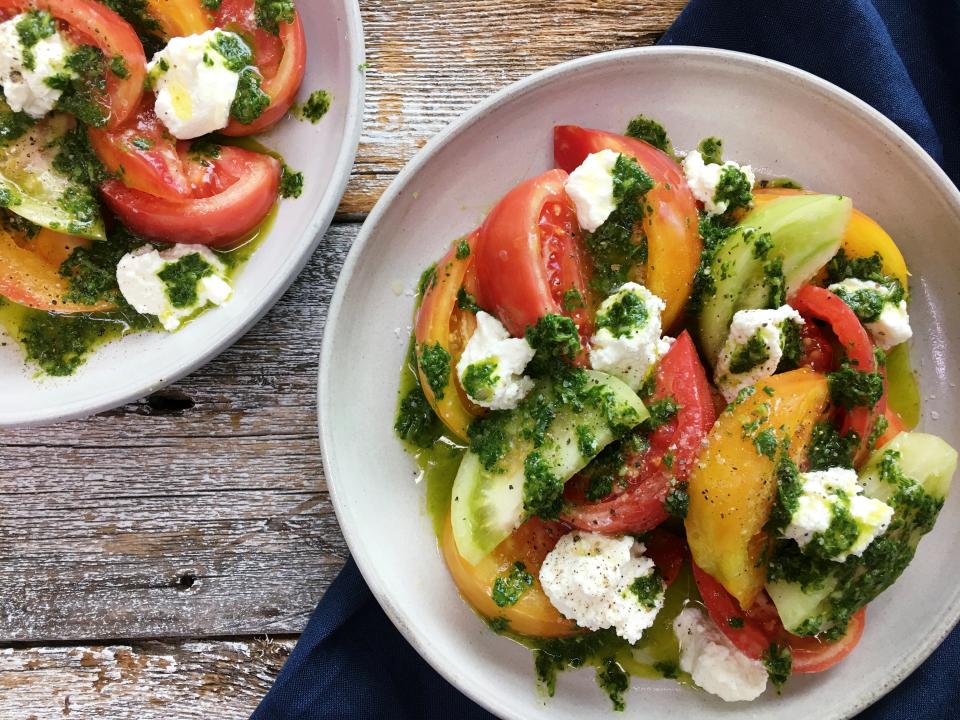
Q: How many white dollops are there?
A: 12